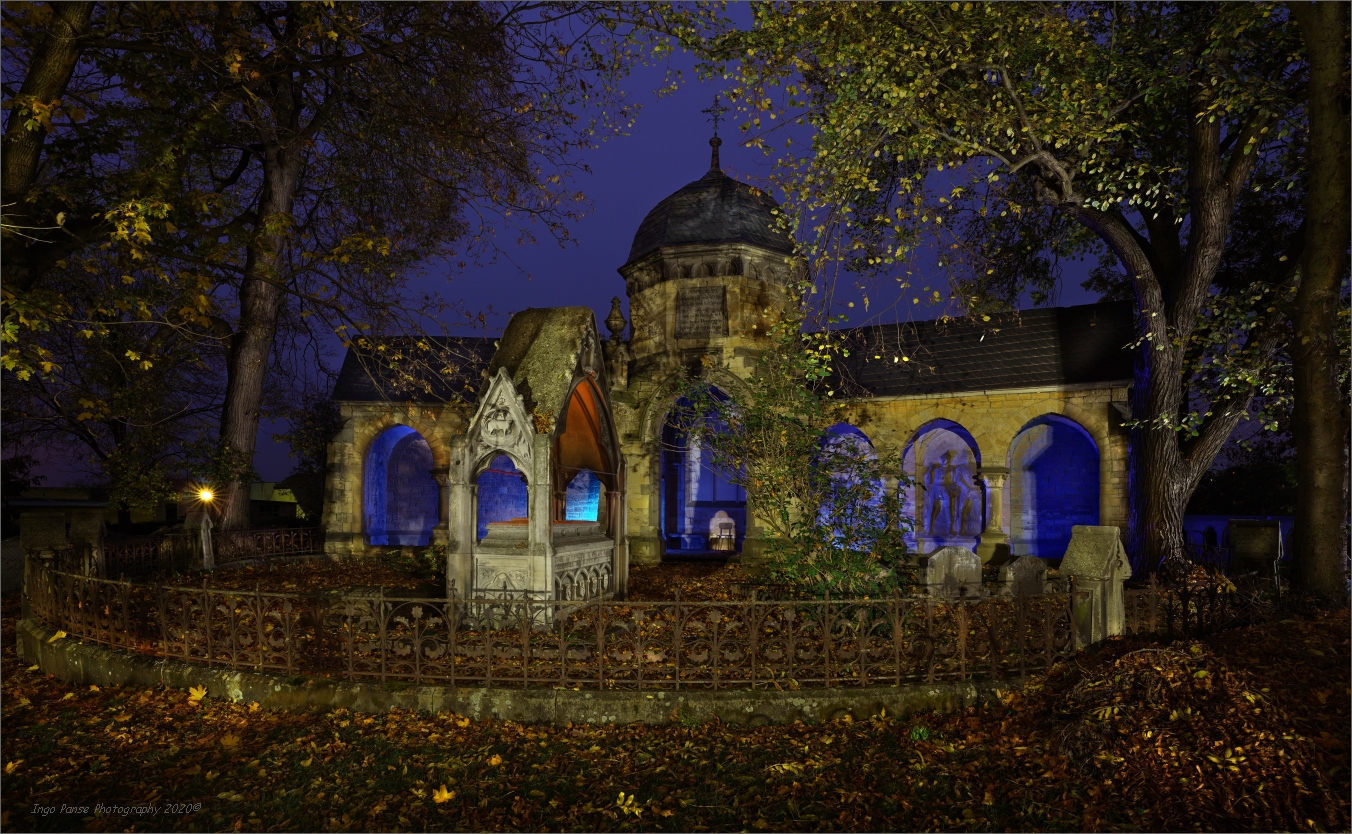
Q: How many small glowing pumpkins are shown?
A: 0